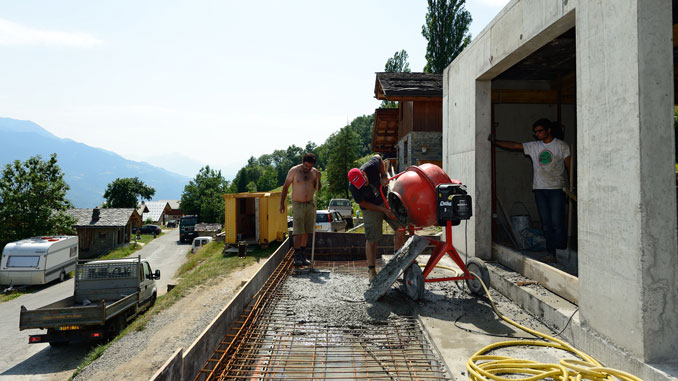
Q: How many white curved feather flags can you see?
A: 0